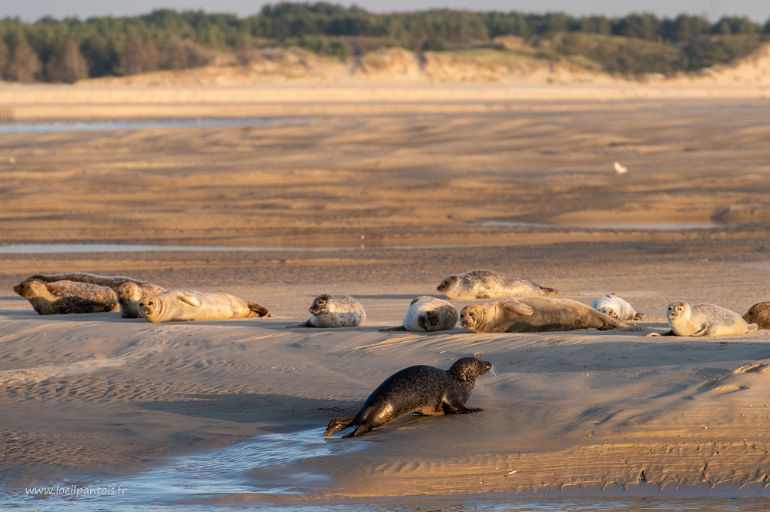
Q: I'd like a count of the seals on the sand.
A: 12